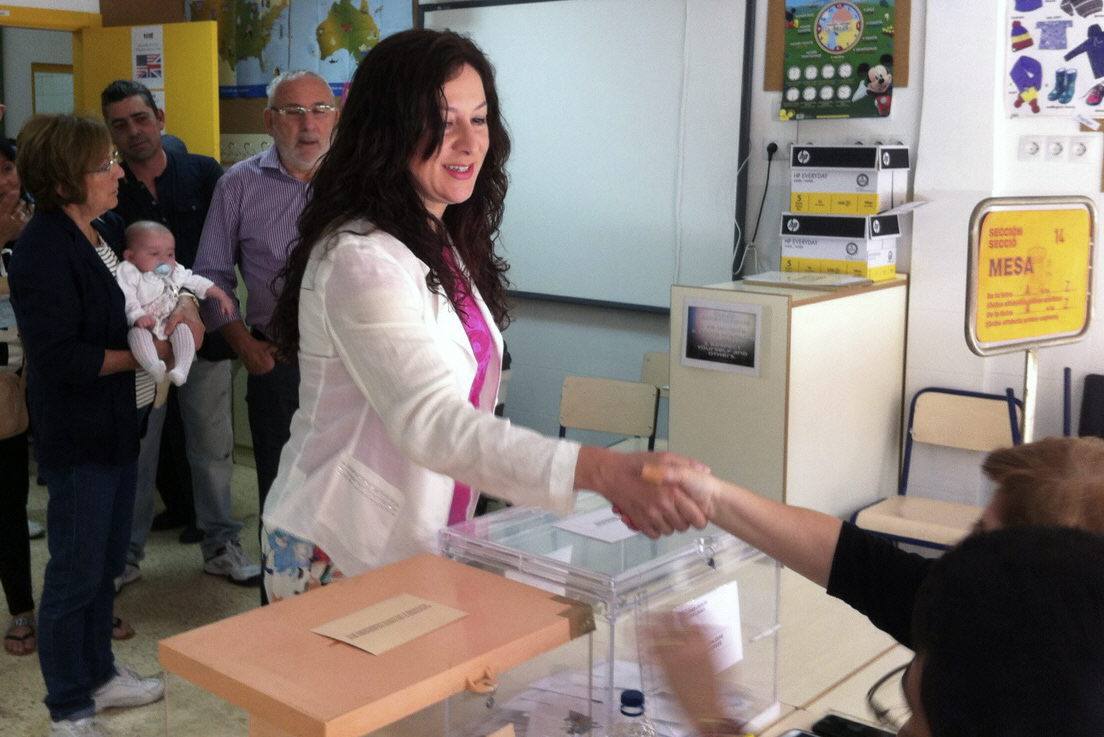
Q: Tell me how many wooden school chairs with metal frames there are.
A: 3